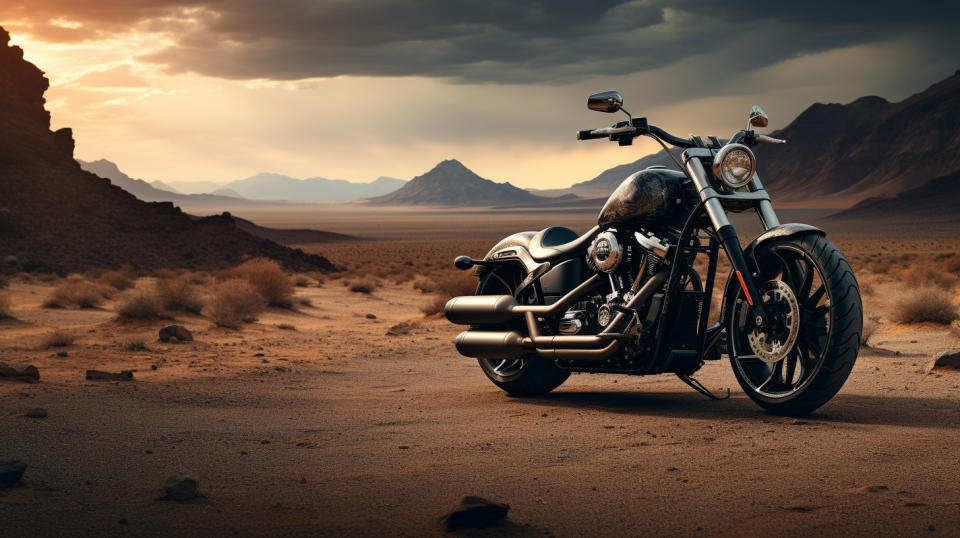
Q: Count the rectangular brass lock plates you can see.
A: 0